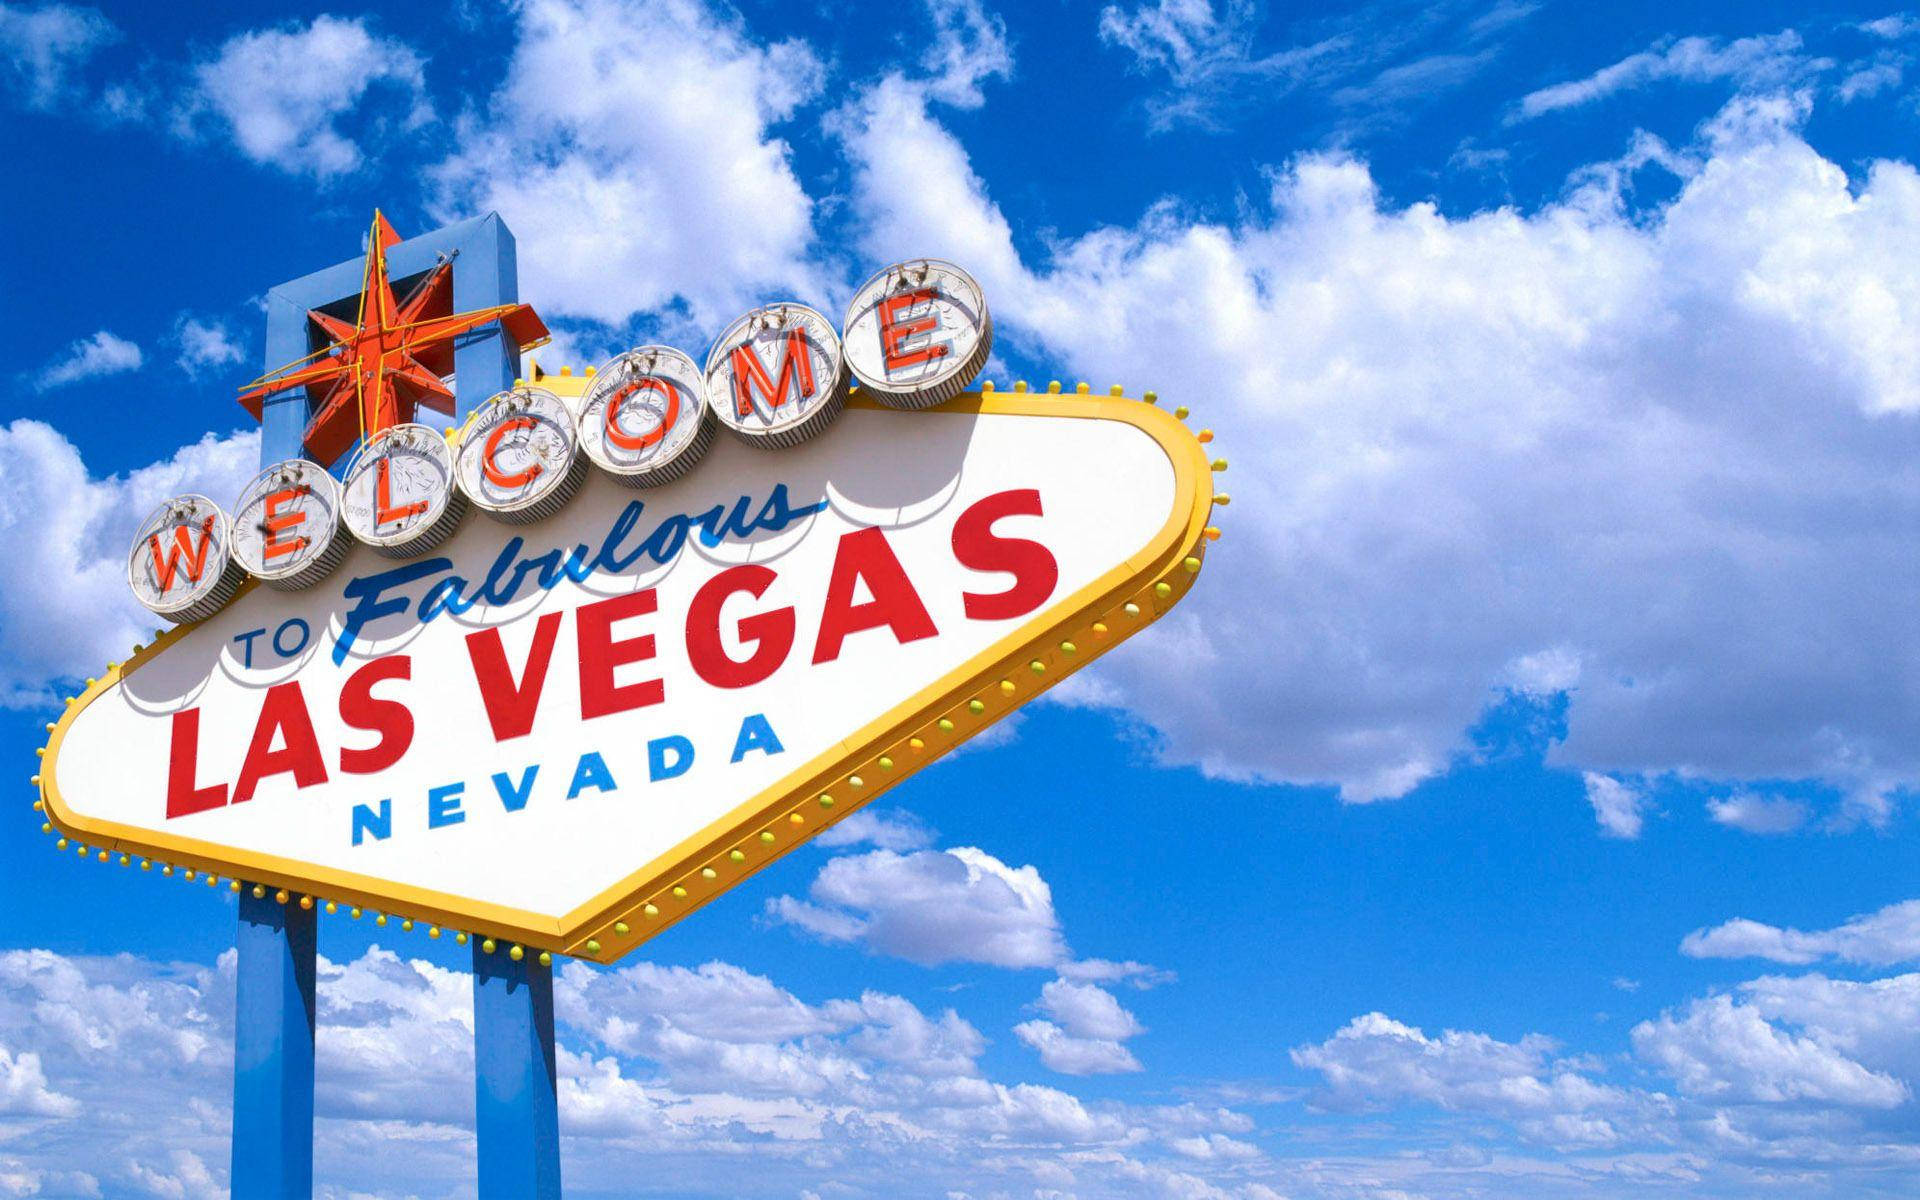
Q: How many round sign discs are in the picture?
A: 7